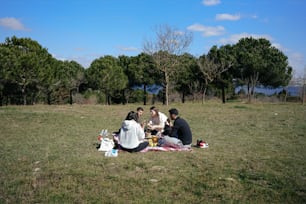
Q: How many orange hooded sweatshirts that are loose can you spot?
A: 0